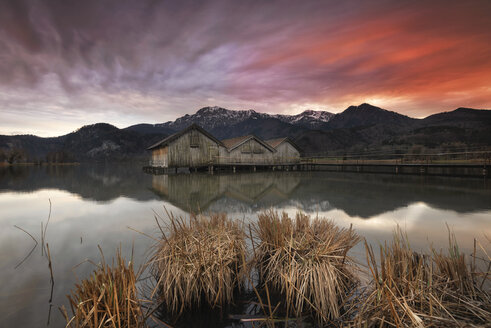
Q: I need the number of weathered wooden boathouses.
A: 3